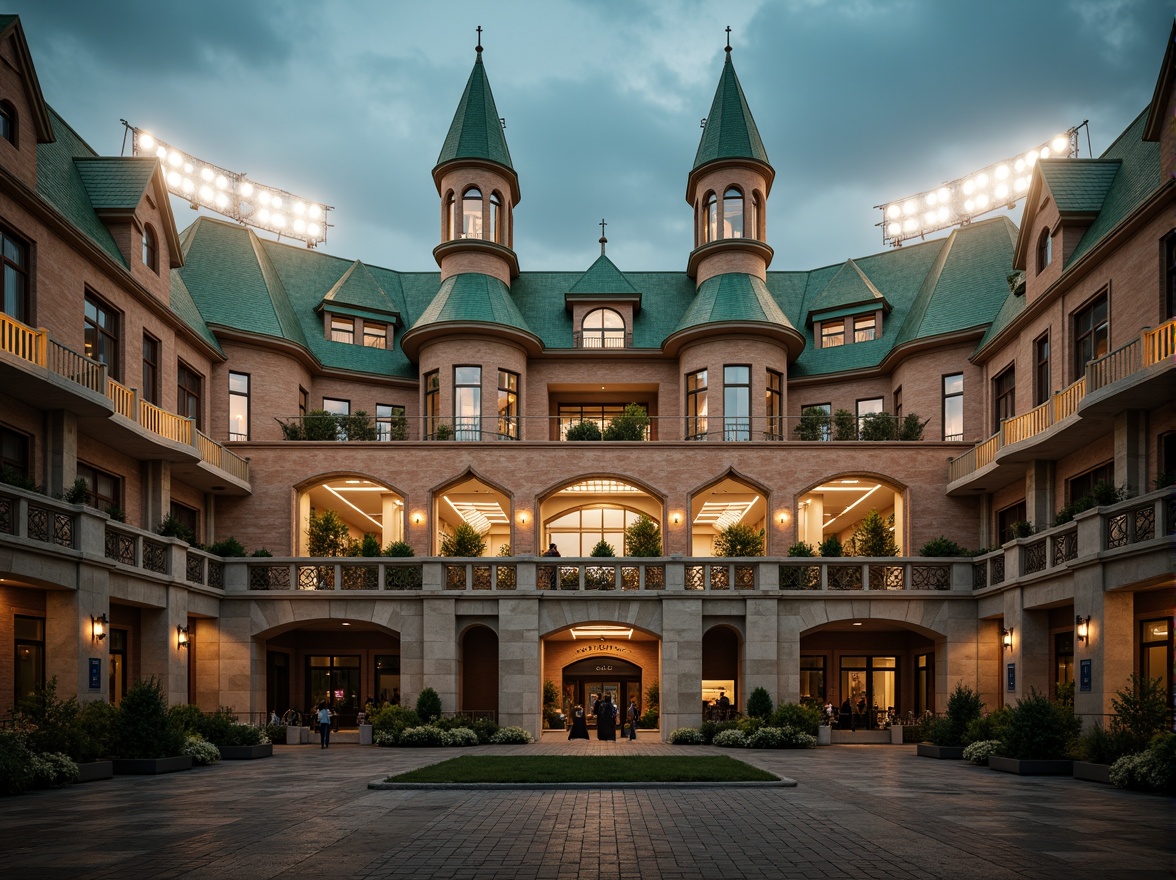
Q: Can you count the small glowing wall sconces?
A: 8